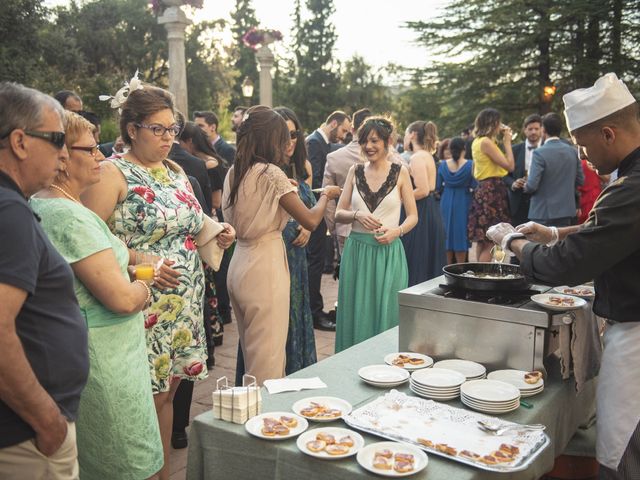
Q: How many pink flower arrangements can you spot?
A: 2